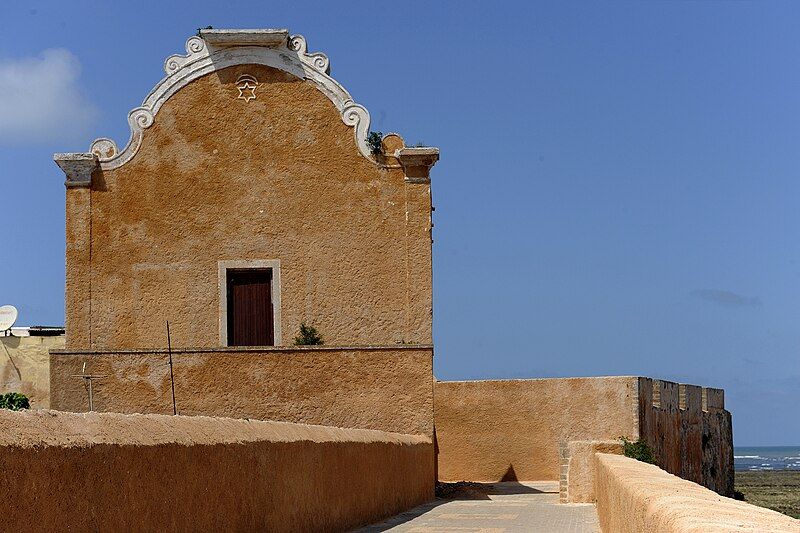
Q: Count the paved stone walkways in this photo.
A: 1